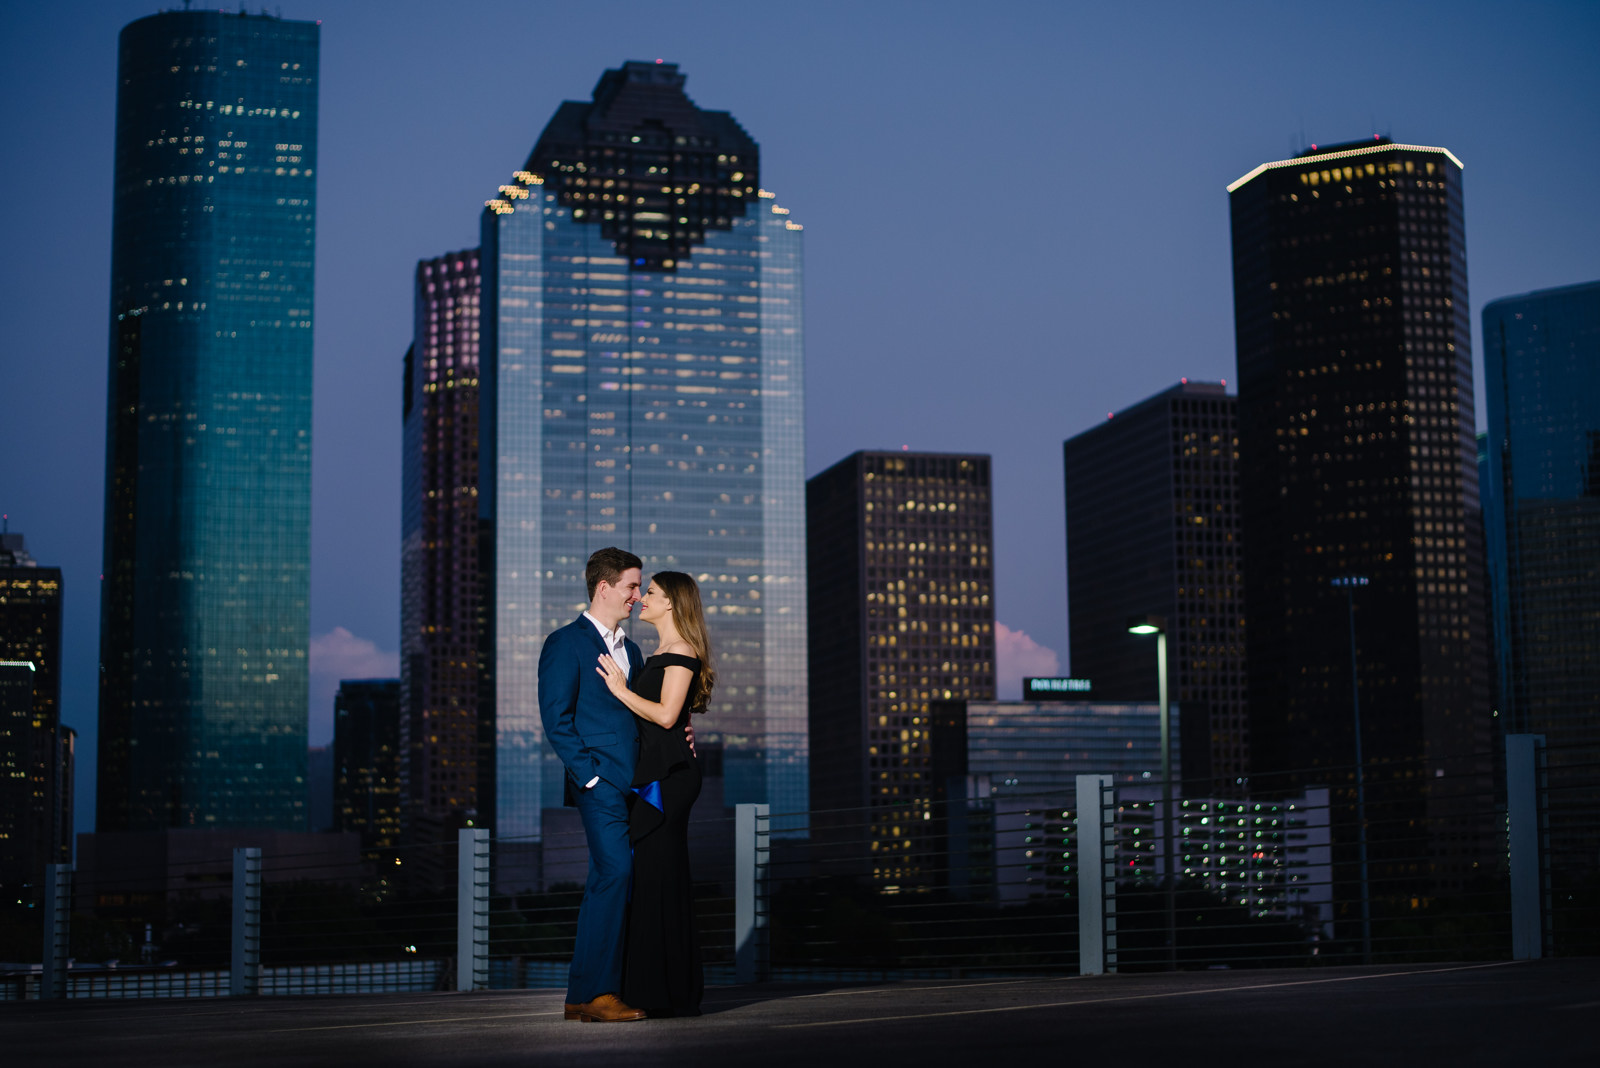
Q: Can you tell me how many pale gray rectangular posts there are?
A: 6